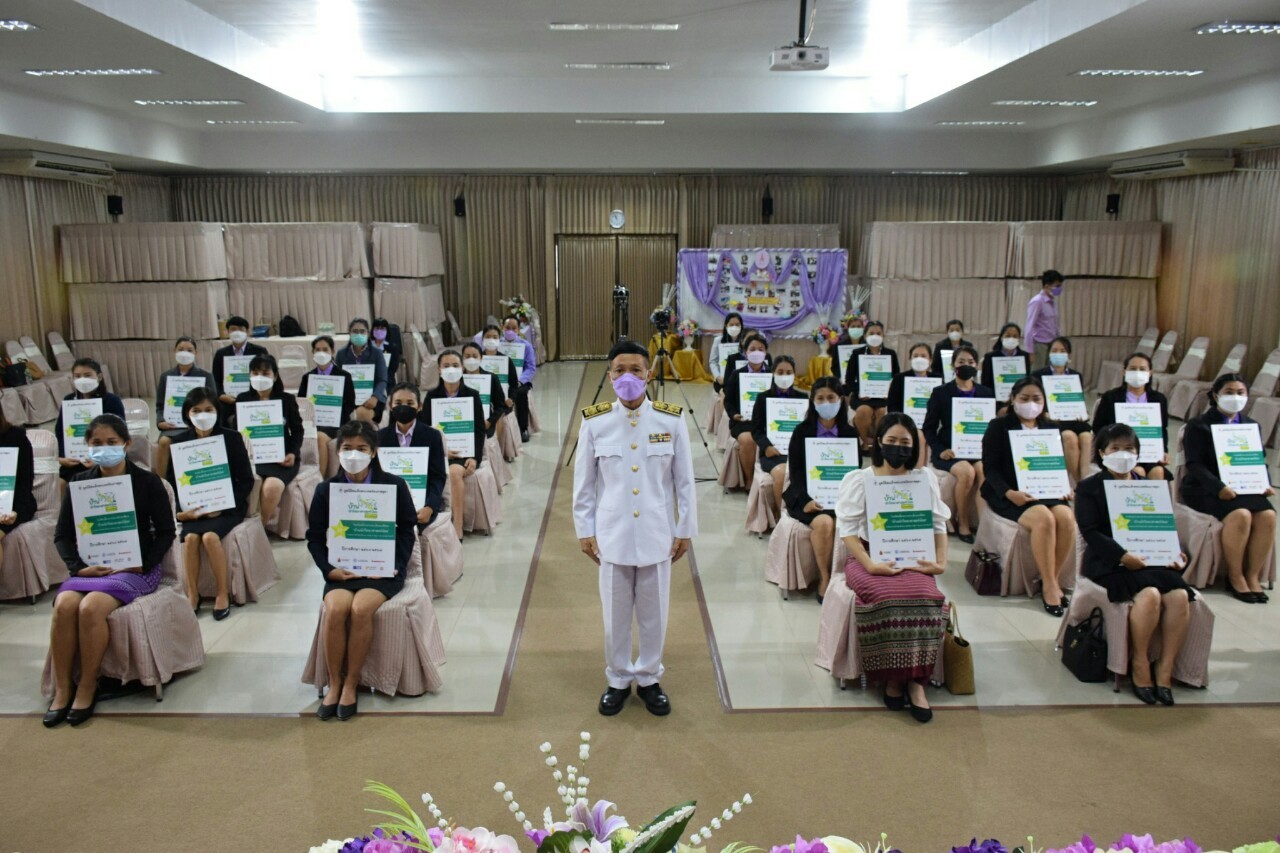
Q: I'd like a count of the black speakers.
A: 4